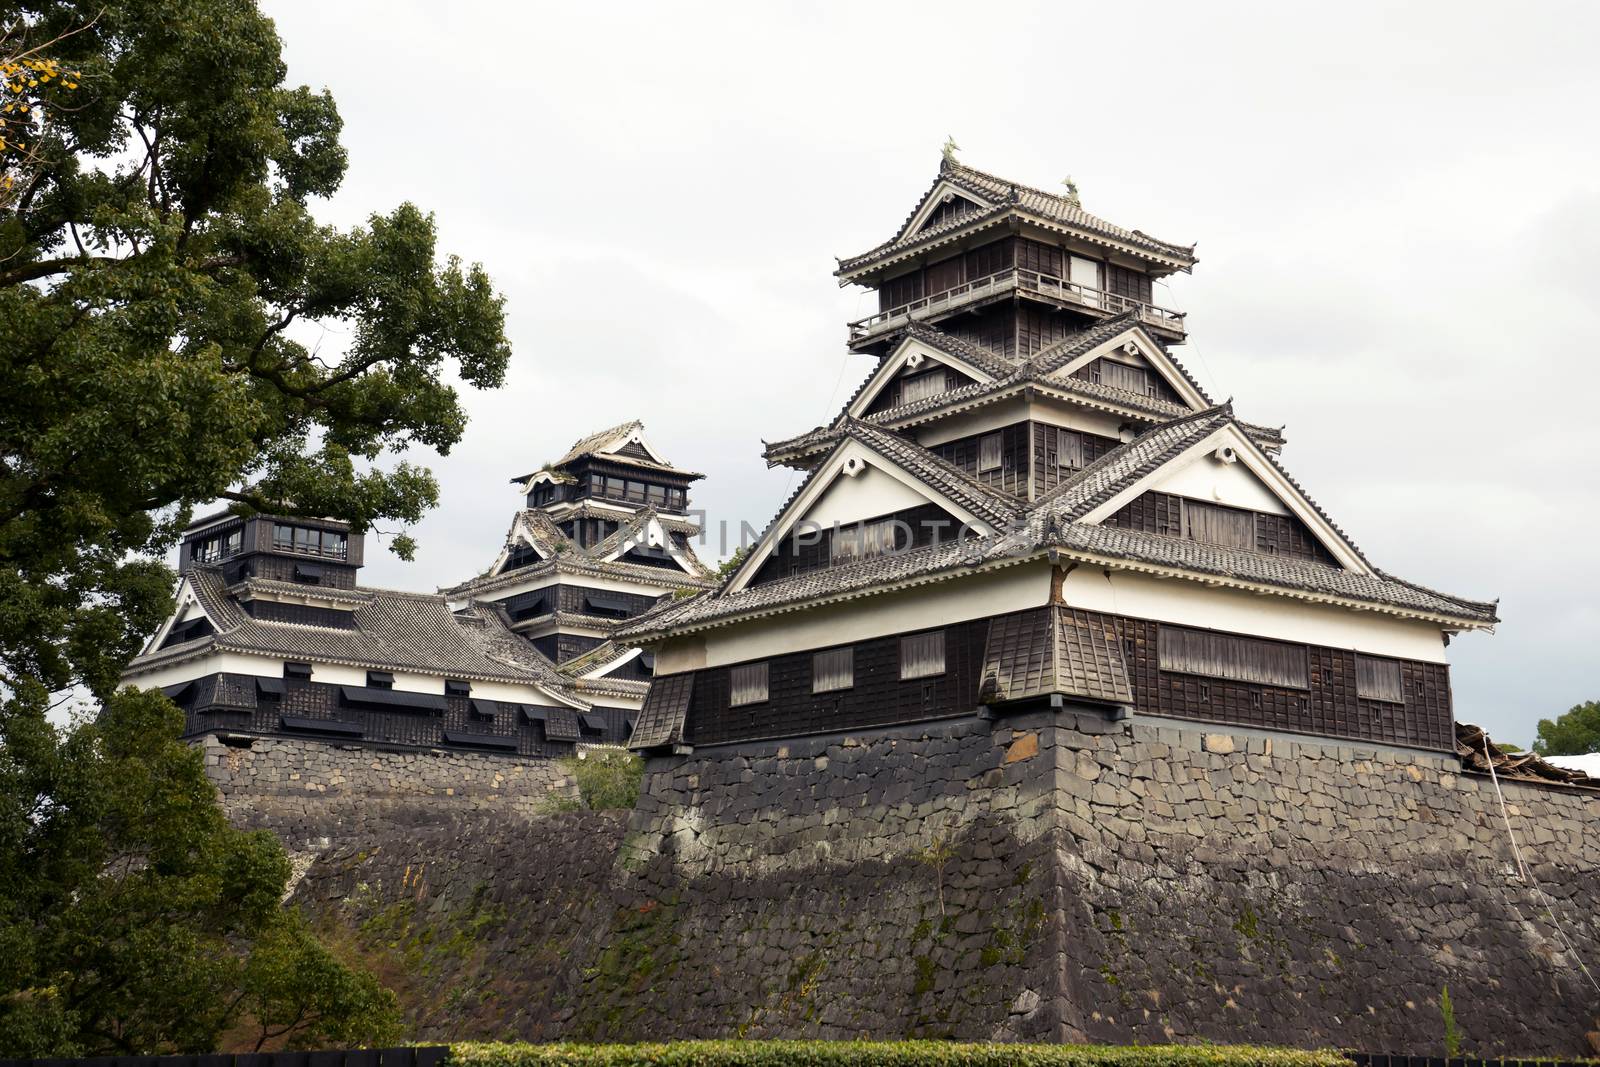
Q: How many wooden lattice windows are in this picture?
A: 11